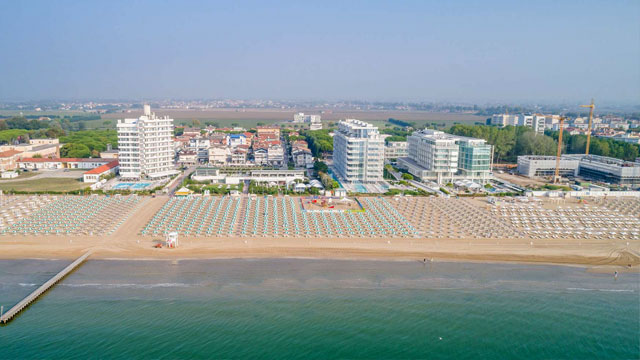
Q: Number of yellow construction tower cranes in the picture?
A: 2